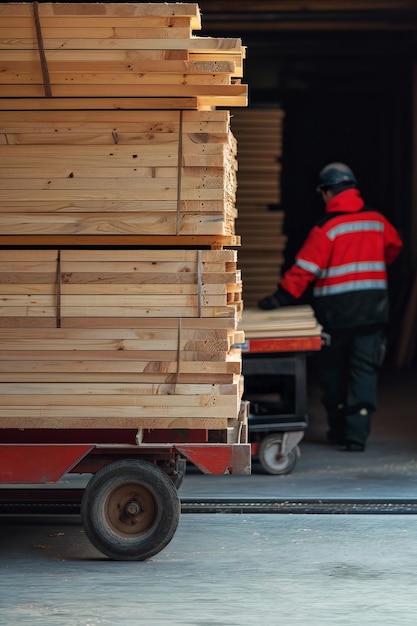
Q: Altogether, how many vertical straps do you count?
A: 5